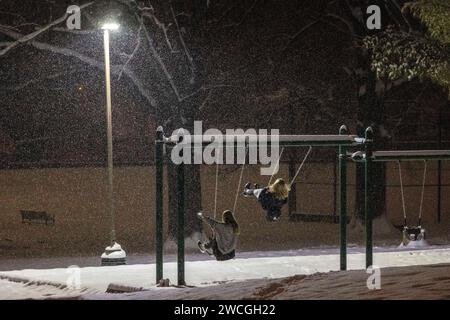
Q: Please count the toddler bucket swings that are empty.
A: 1